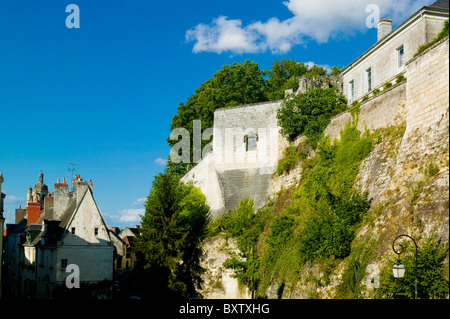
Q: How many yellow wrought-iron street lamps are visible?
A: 0